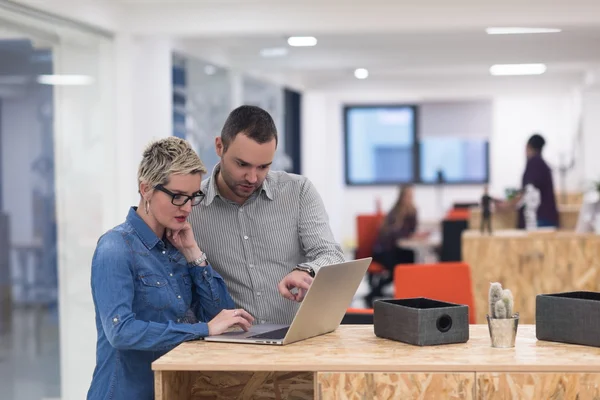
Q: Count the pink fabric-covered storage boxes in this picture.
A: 0